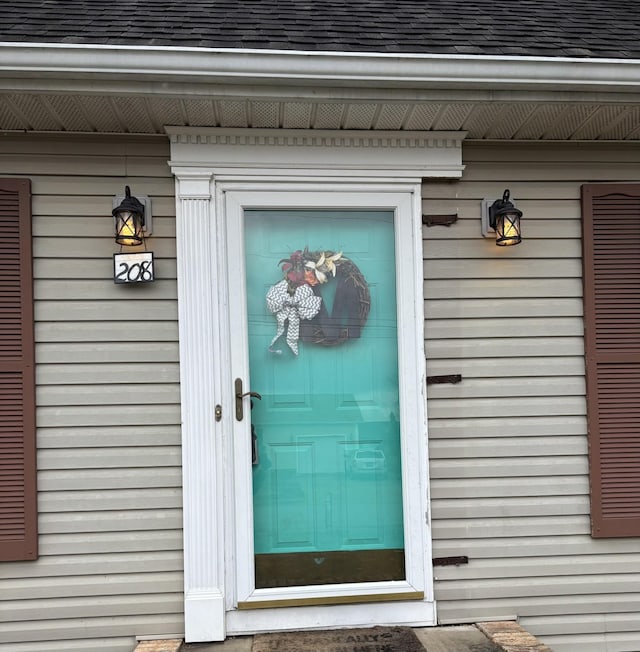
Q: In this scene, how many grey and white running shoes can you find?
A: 0